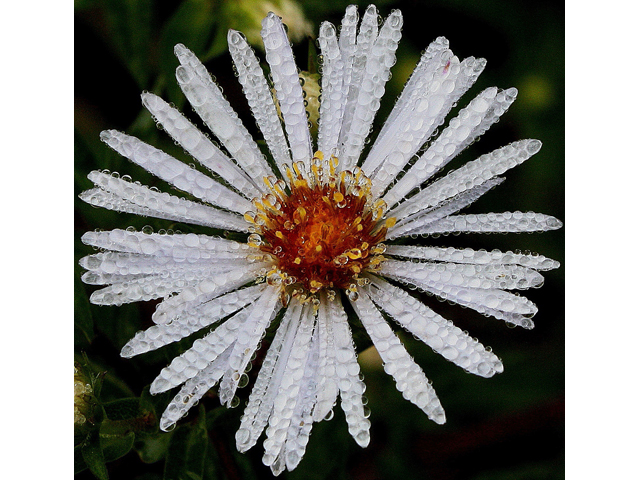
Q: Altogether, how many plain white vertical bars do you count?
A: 2